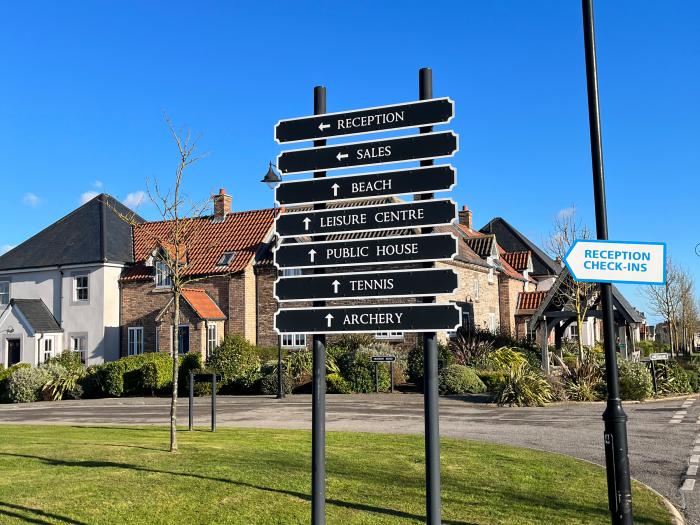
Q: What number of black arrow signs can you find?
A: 7